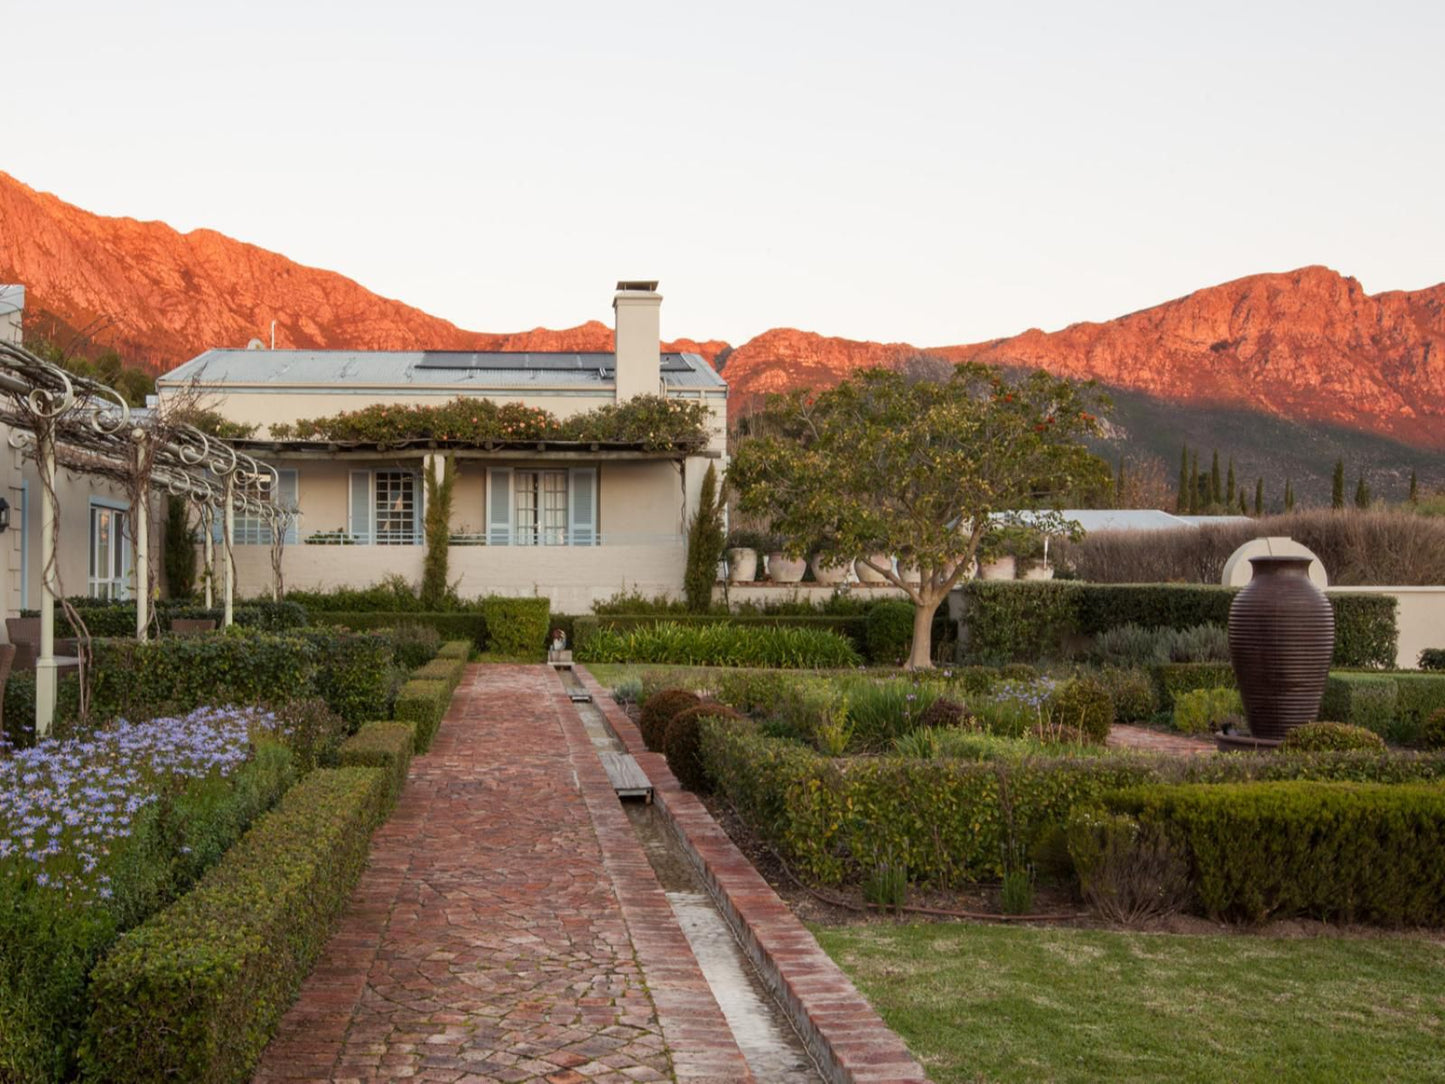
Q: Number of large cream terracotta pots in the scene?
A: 8